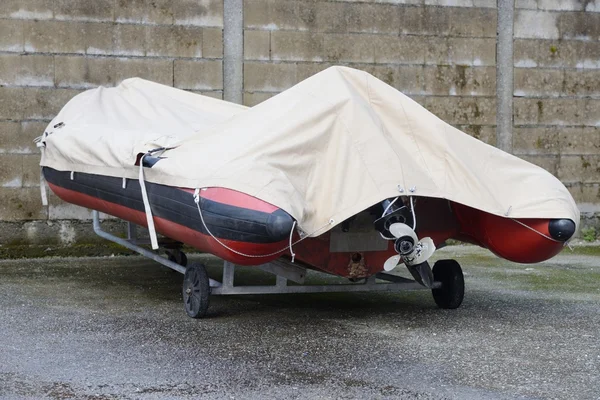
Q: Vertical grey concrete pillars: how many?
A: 2